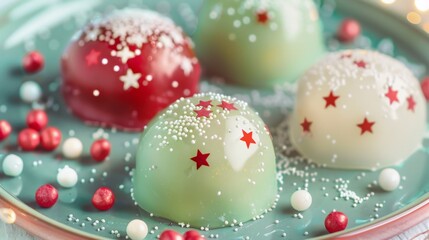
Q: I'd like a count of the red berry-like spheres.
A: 13